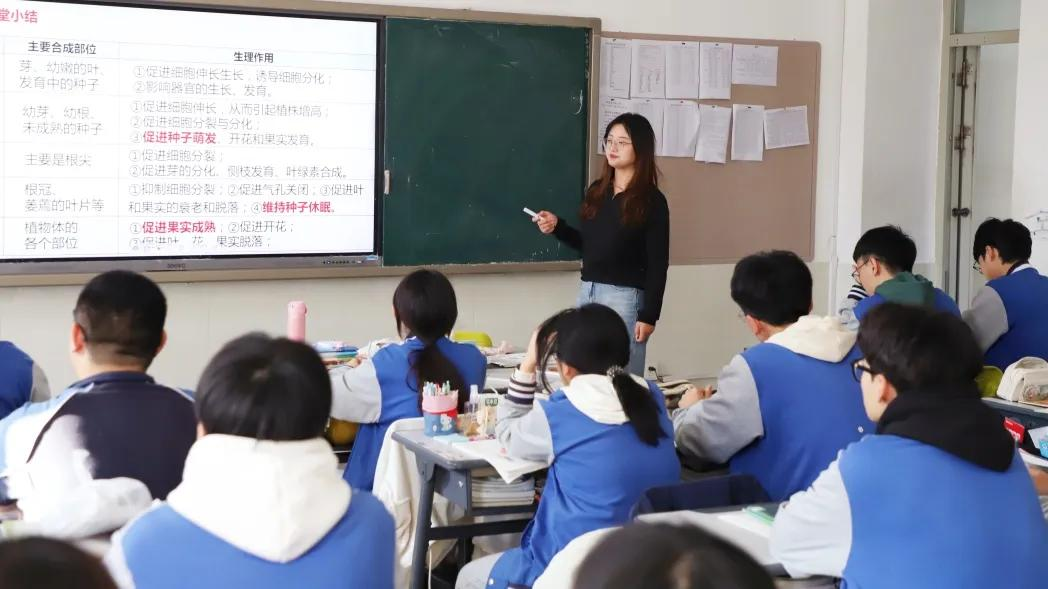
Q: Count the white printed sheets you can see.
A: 11